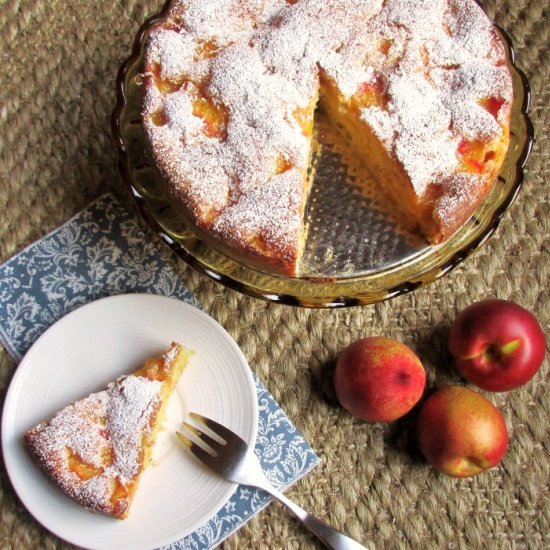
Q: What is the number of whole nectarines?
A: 3